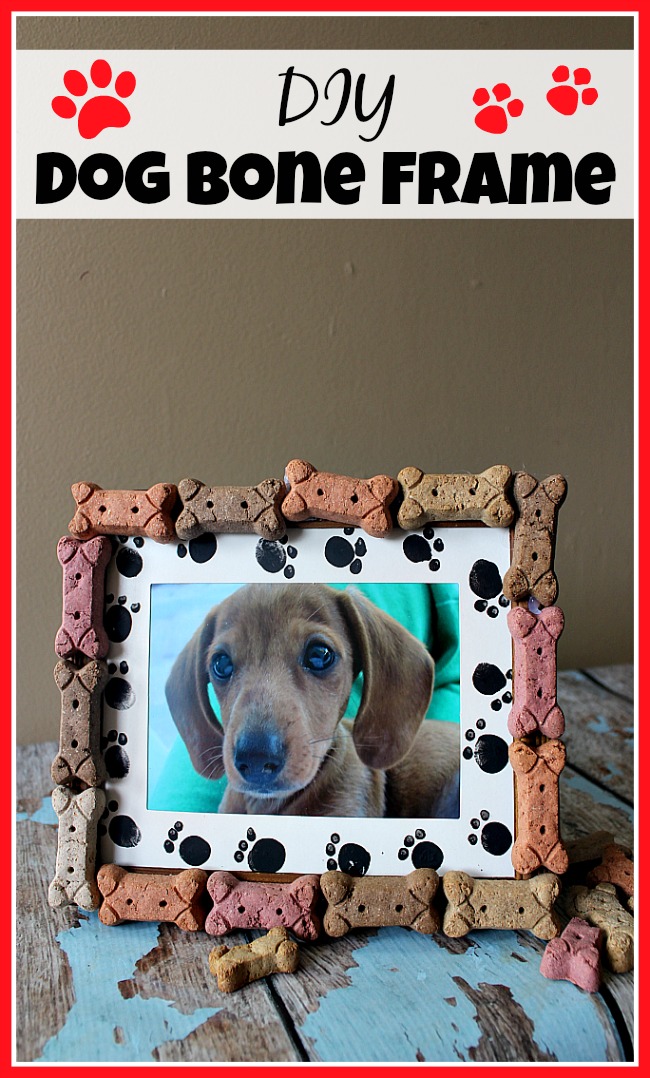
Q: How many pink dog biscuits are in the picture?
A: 4